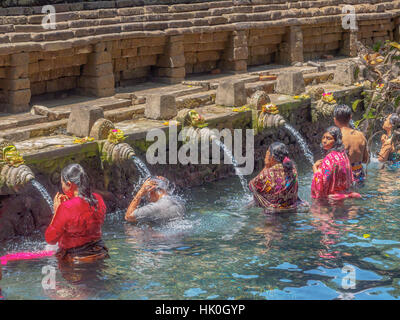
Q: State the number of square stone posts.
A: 5